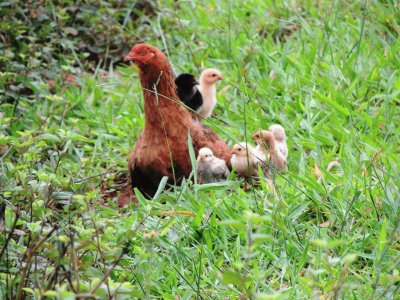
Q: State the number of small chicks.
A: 6